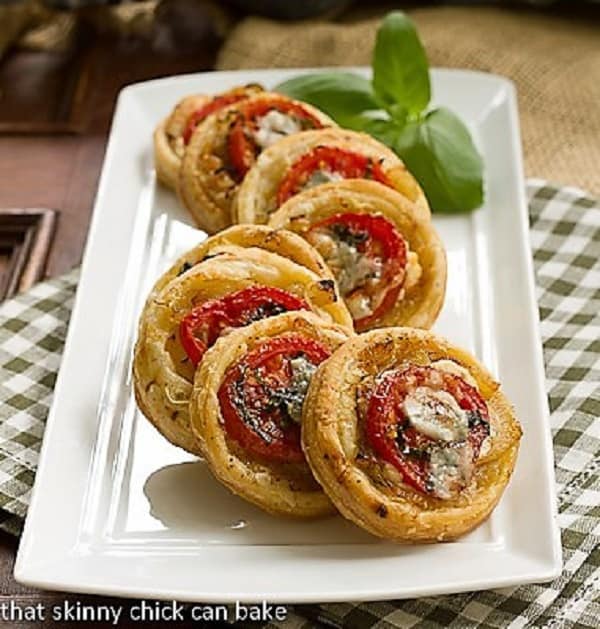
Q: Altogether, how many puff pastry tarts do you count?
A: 8